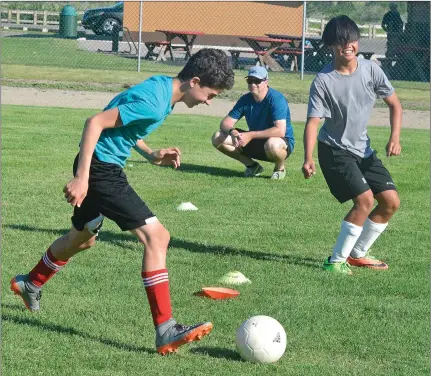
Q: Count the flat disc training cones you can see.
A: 3